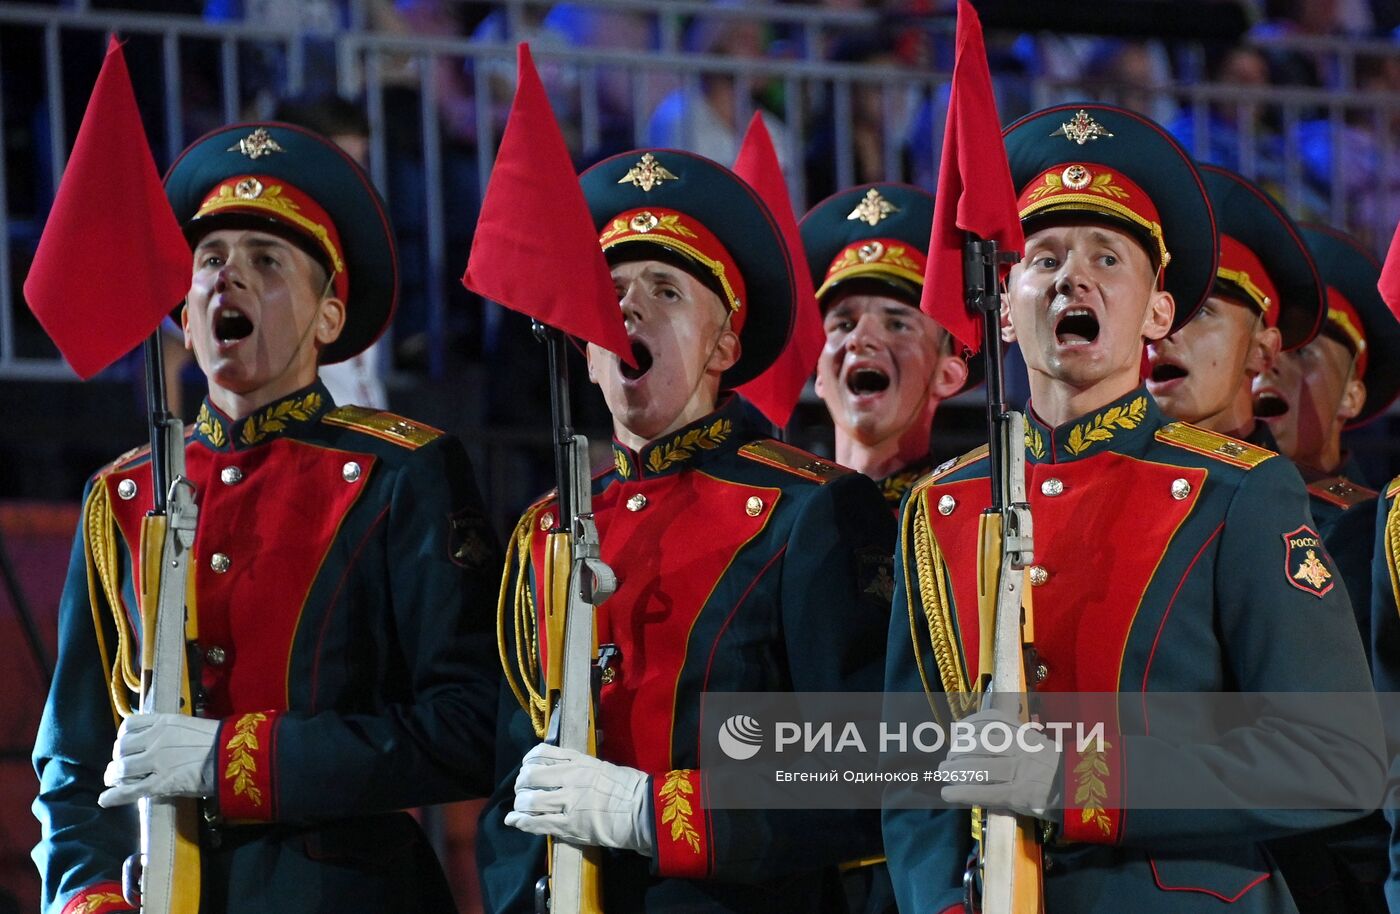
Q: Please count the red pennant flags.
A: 5